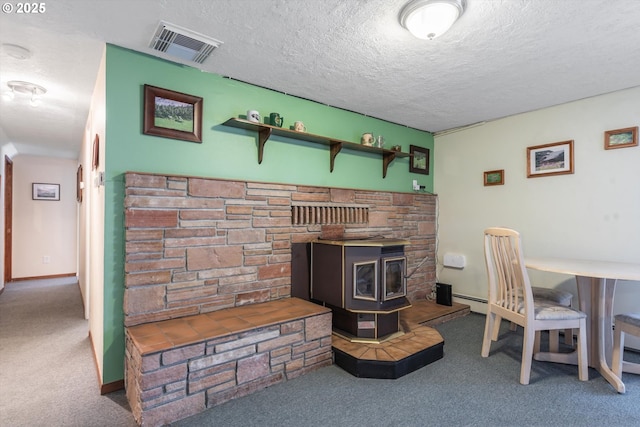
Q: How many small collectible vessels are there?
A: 6